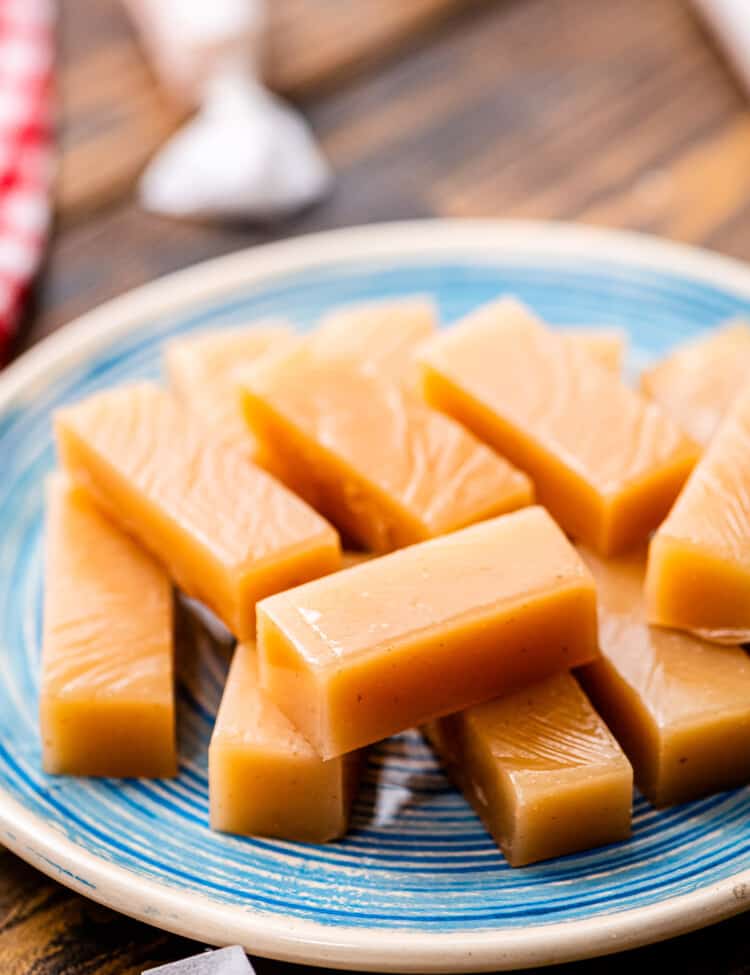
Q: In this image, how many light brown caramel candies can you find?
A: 13